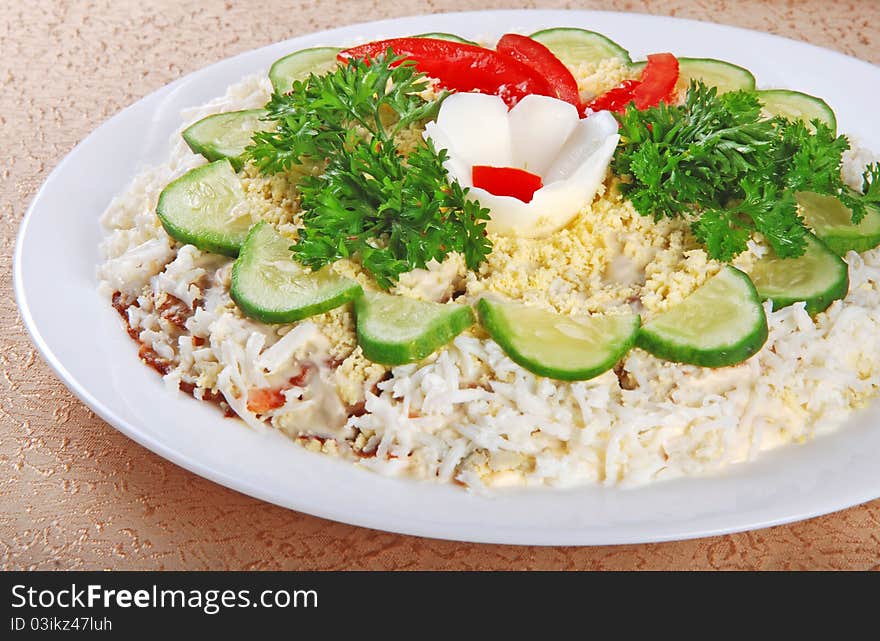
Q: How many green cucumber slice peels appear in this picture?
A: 13